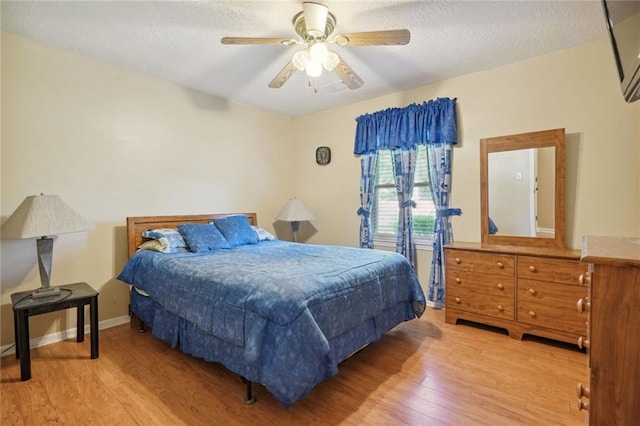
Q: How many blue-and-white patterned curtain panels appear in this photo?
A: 3